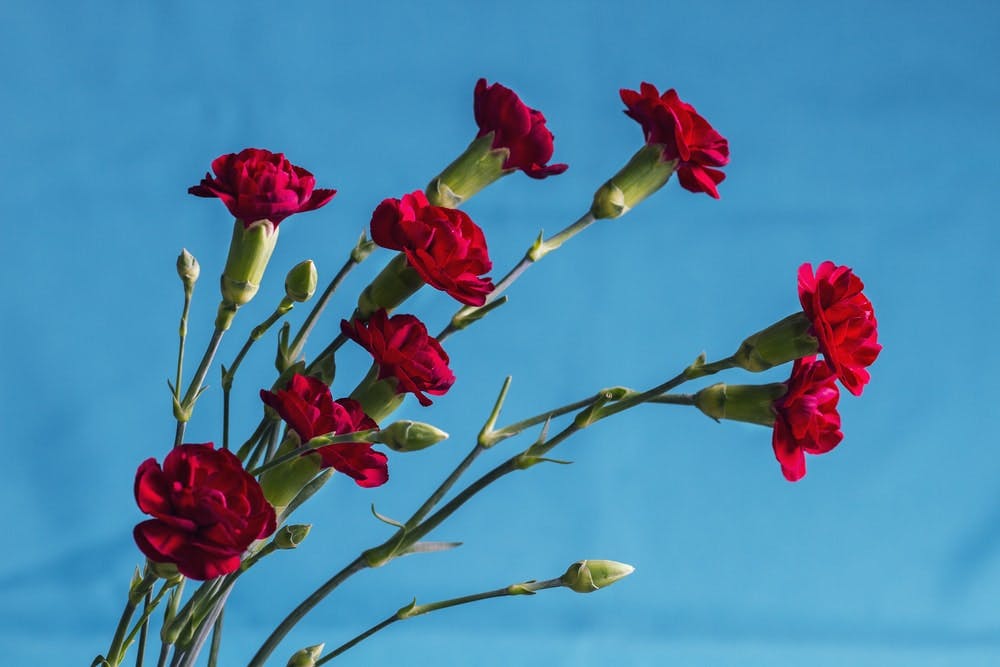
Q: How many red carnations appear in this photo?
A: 9